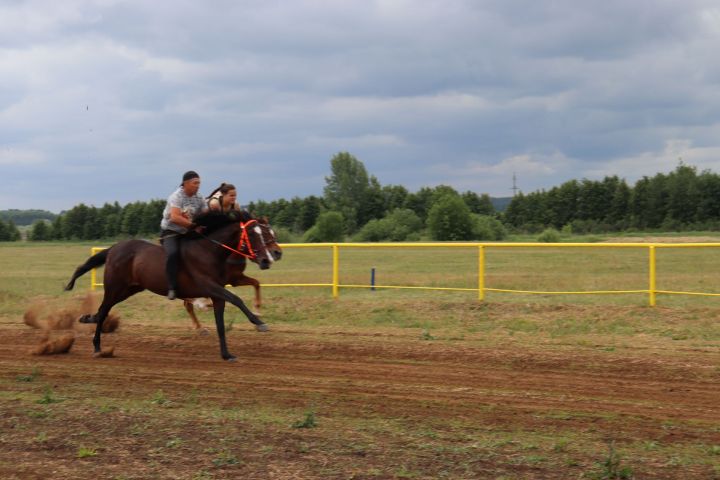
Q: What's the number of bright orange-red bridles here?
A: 1